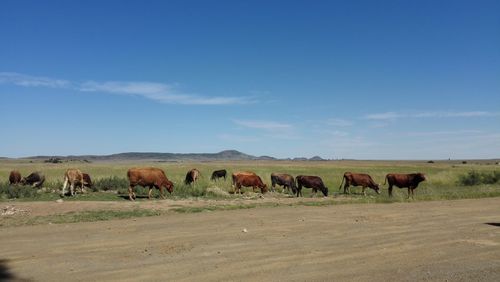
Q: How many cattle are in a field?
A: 12